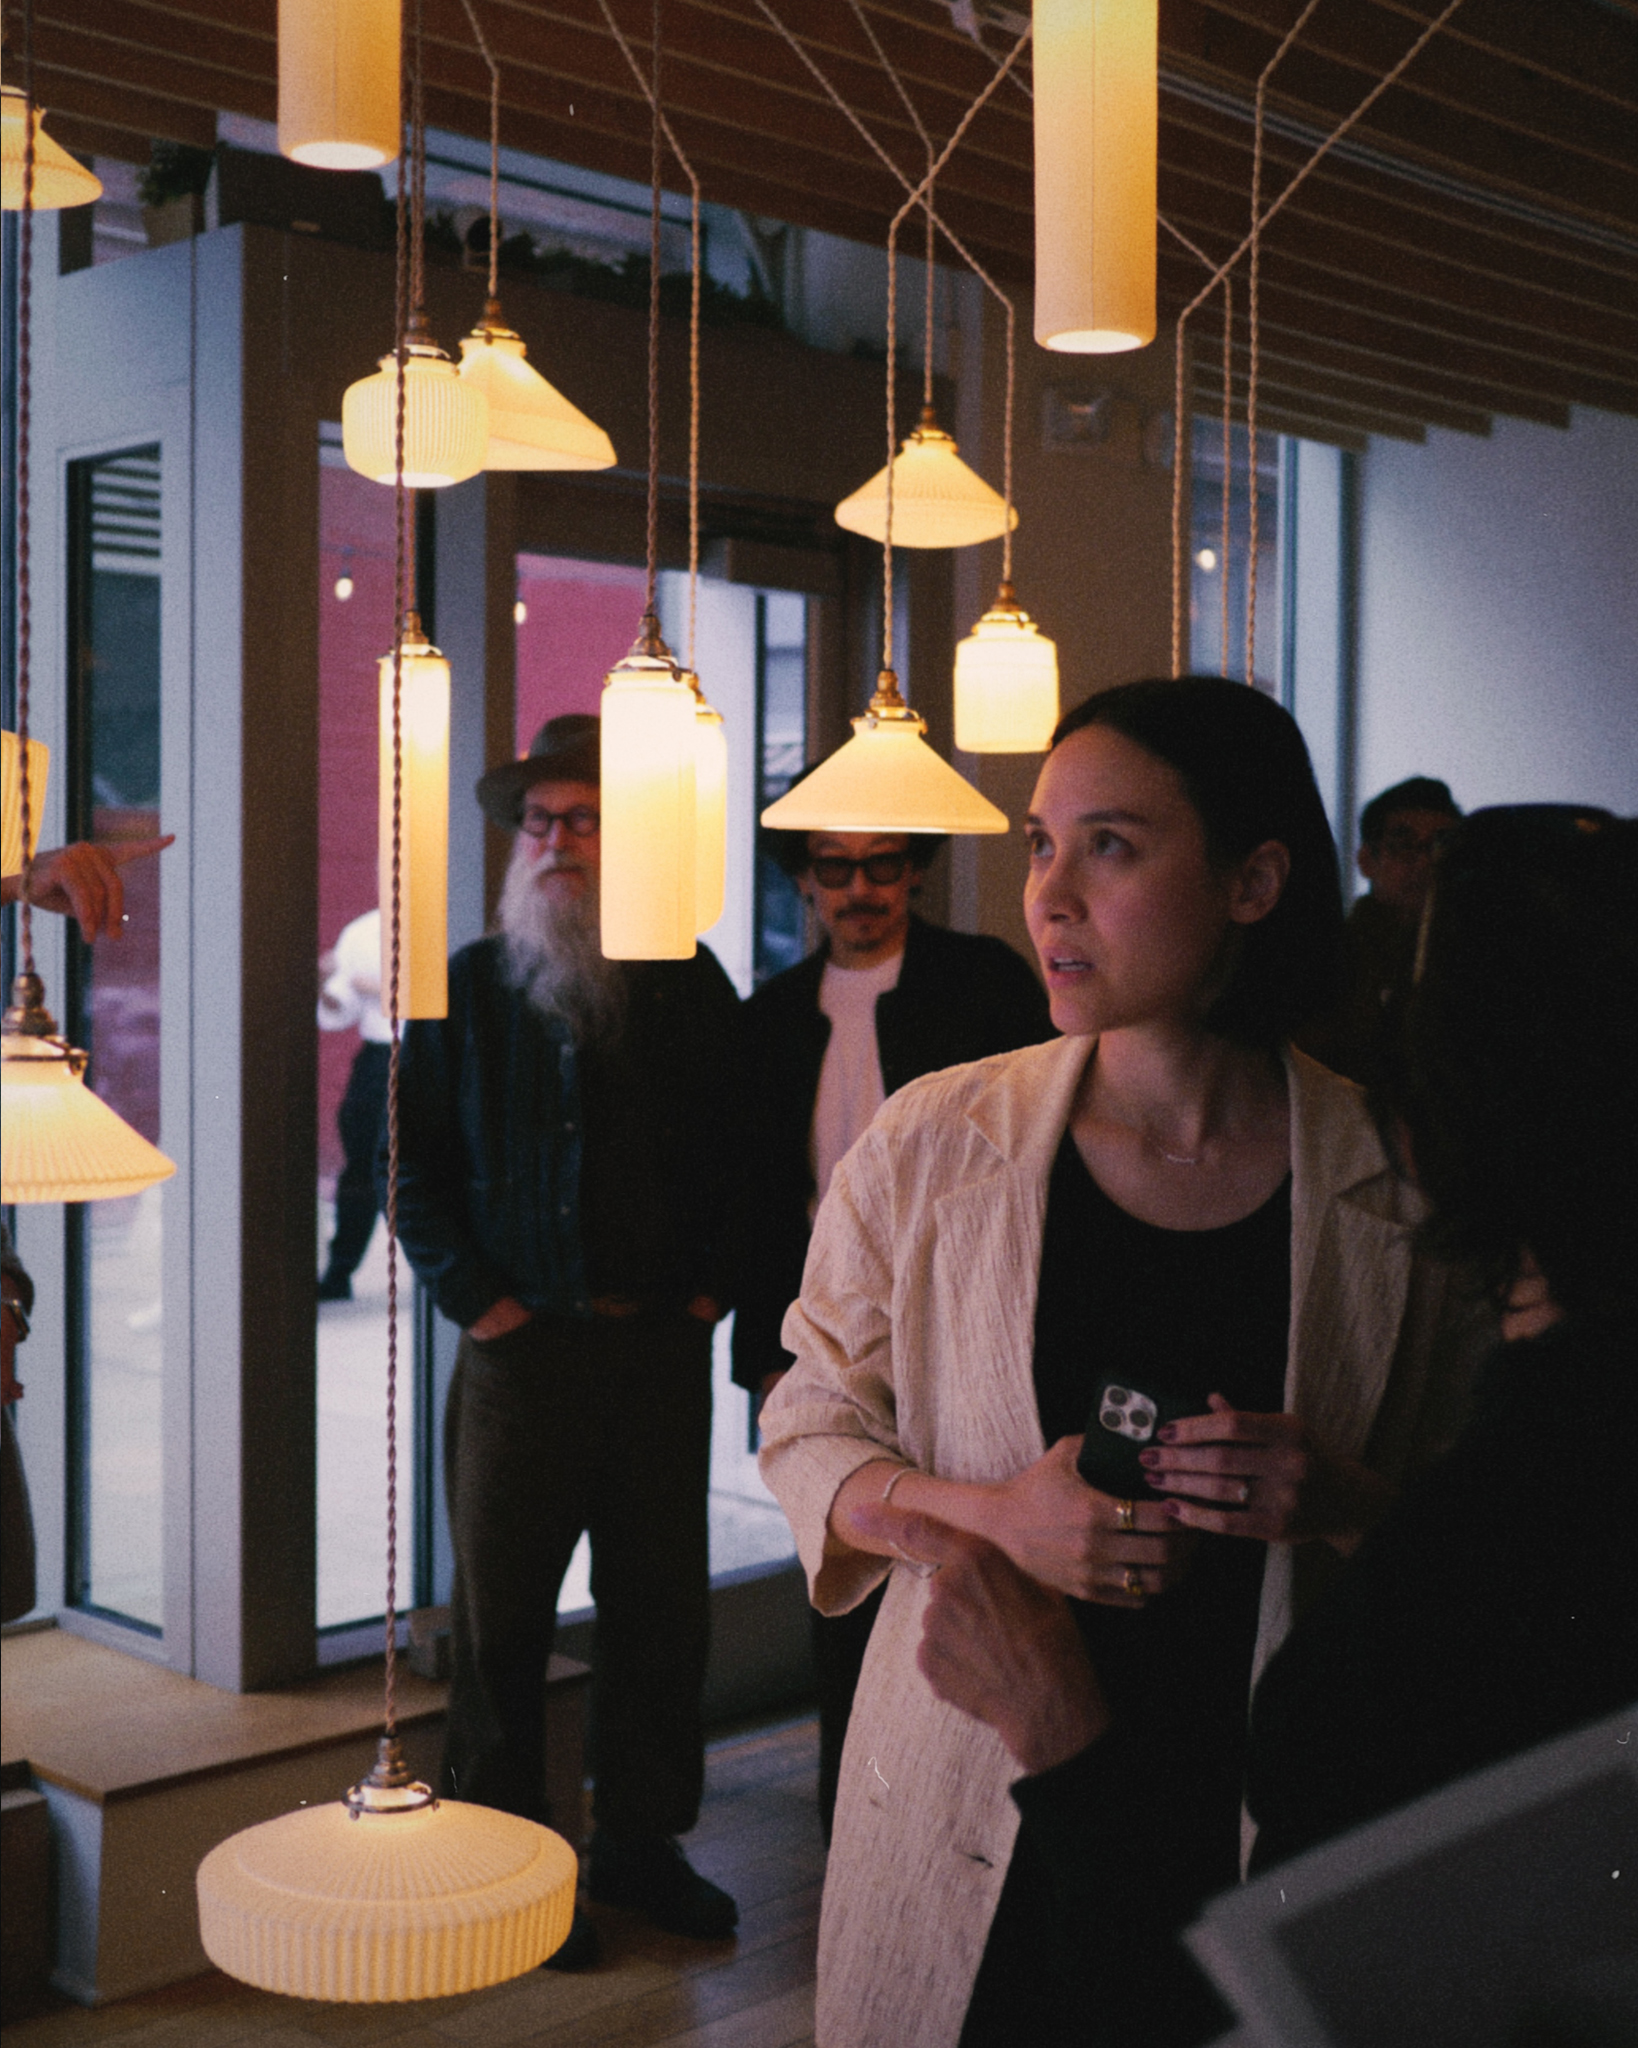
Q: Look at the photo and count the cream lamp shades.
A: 14